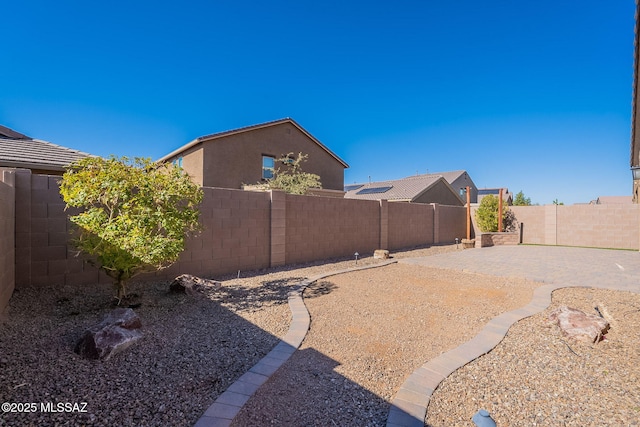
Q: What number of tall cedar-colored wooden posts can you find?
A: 2